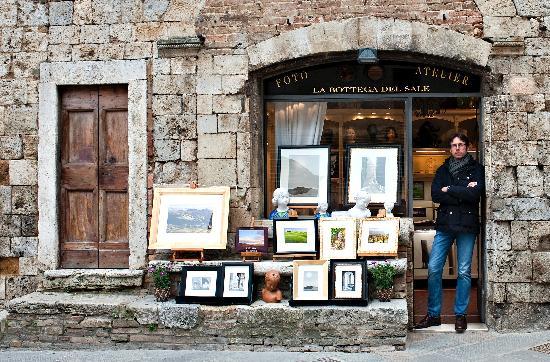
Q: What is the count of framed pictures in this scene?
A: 11